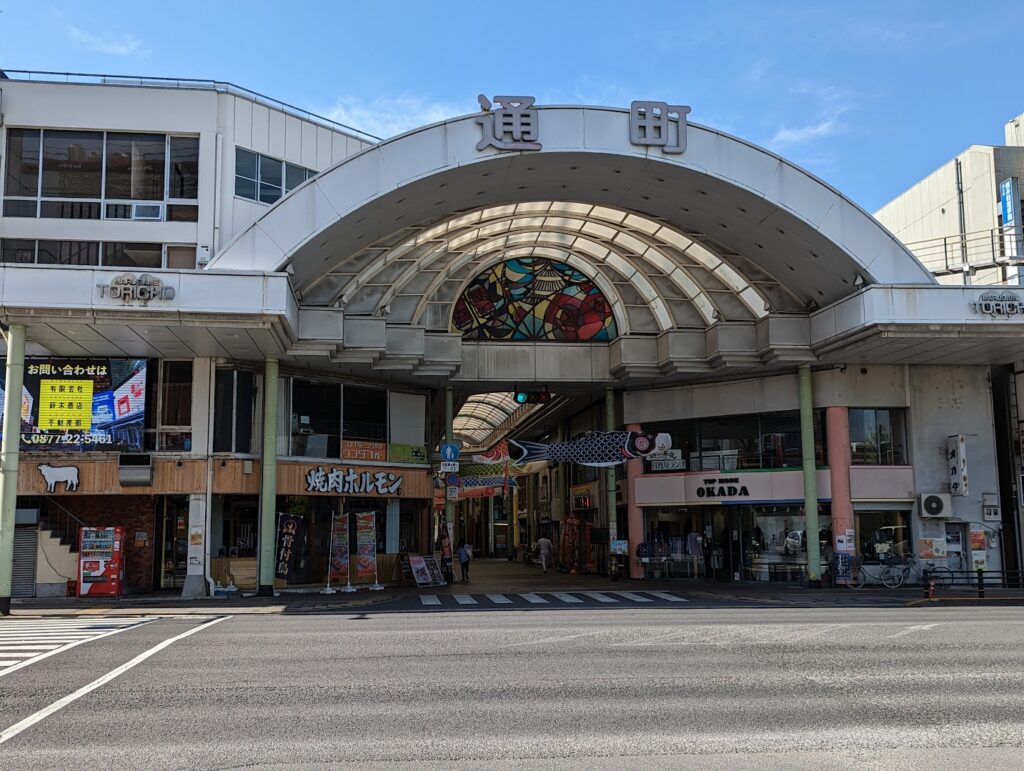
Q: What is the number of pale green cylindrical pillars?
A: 5